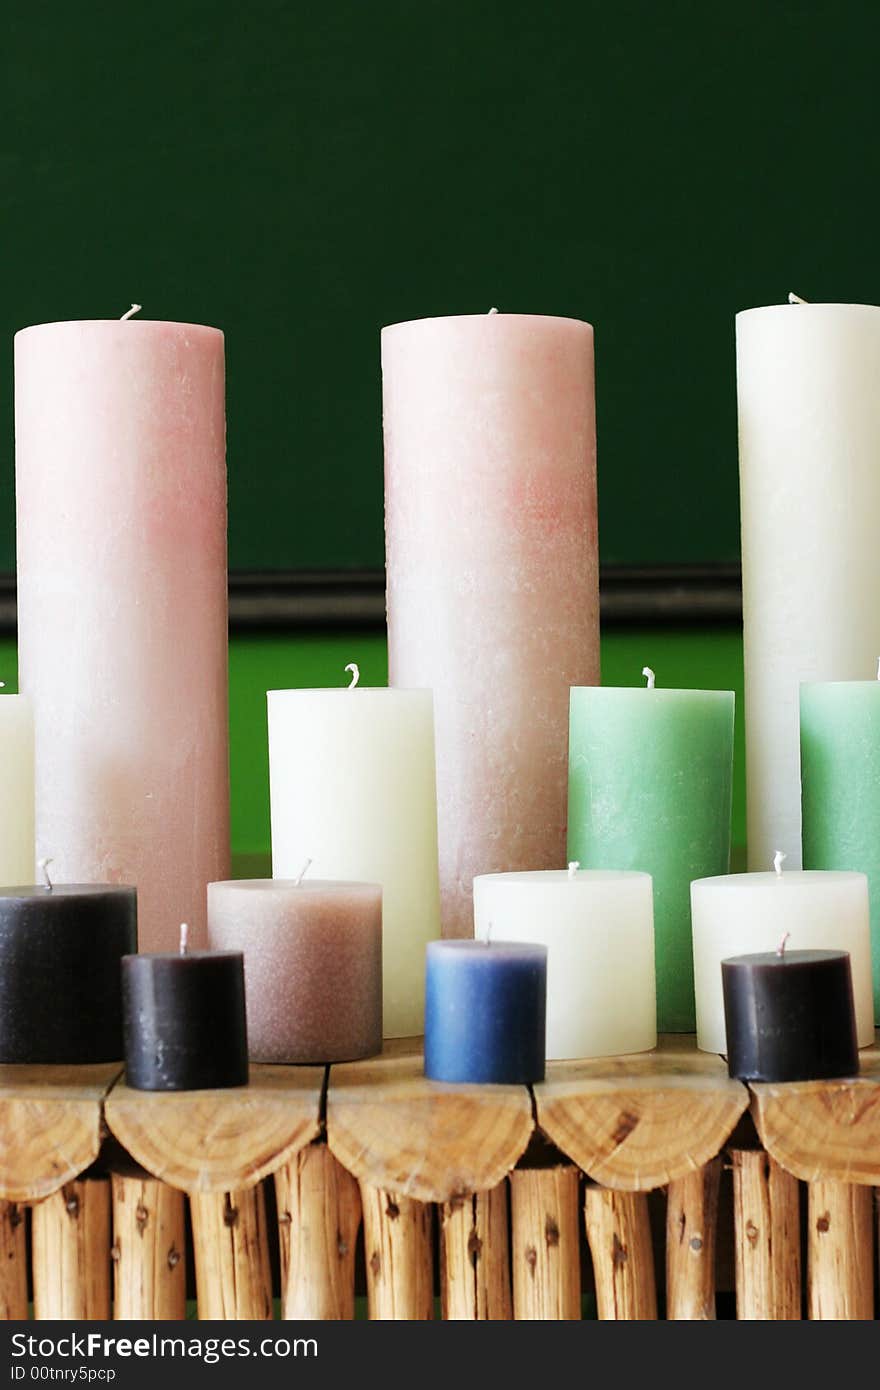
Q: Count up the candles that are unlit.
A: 14